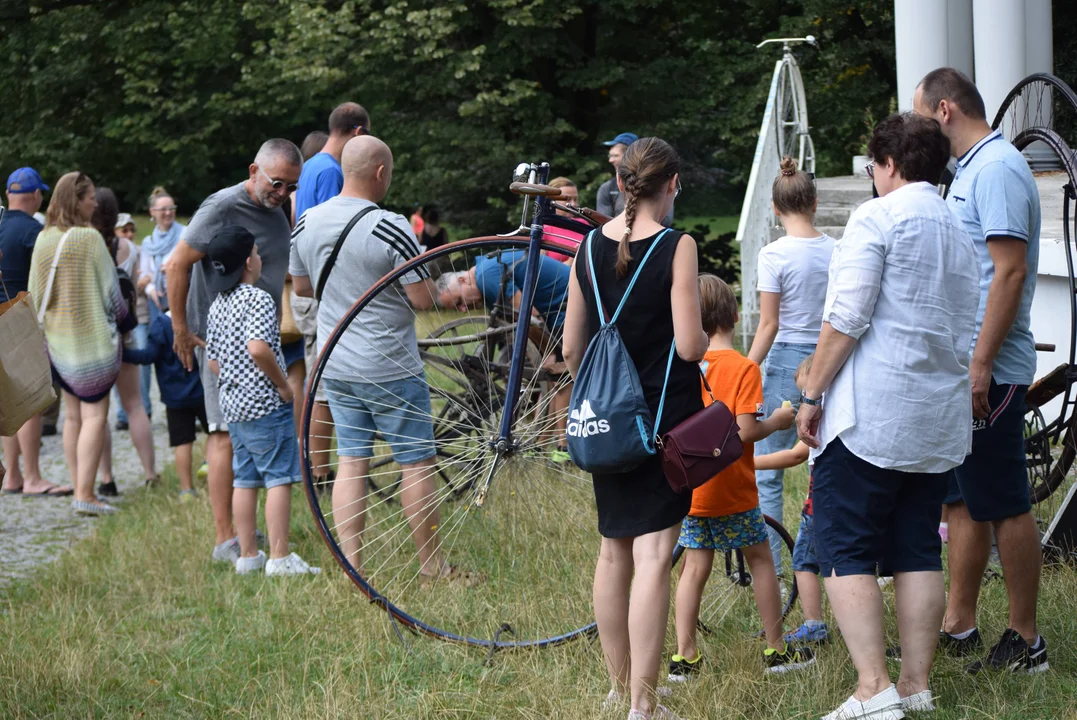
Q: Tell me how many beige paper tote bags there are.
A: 1